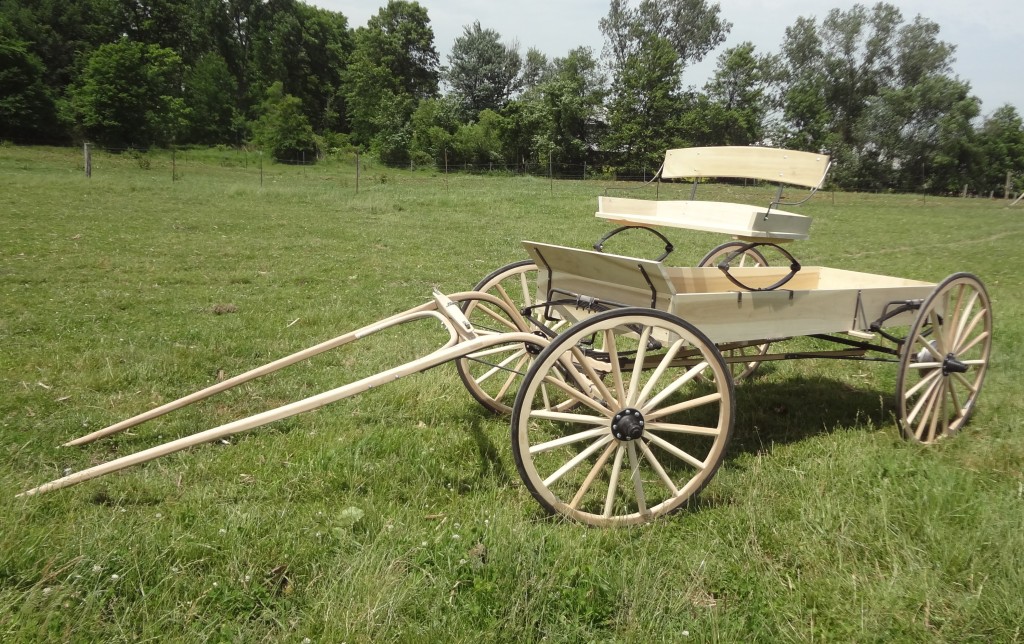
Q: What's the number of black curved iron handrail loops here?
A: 2